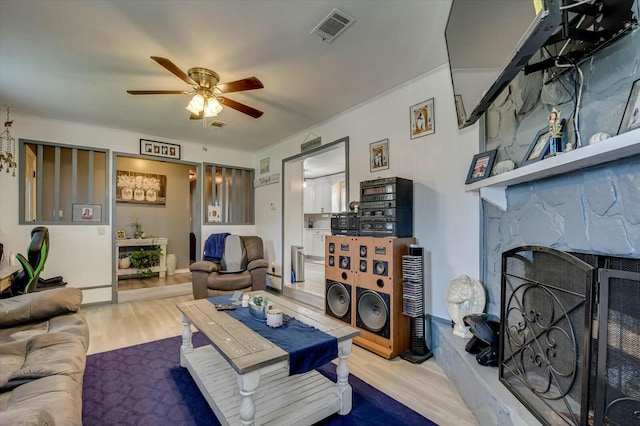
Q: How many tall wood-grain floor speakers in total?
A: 2